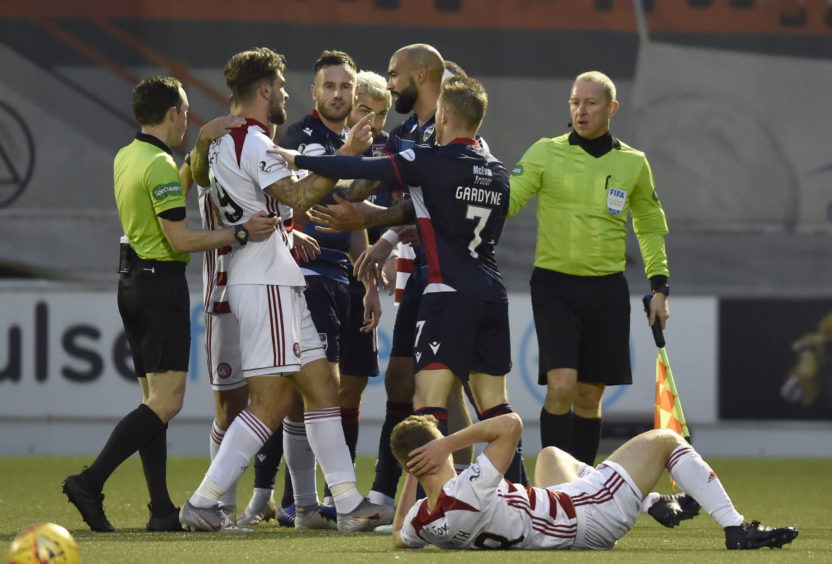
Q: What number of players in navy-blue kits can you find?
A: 4